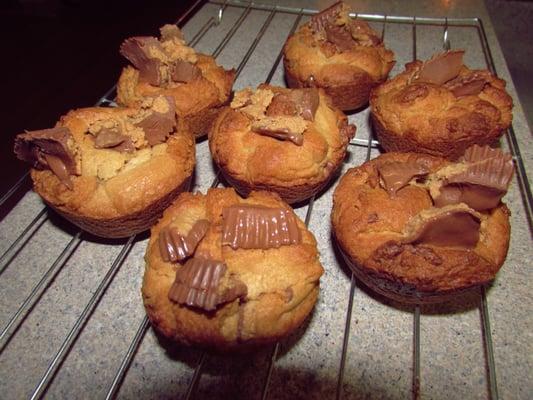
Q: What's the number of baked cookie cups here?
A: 7